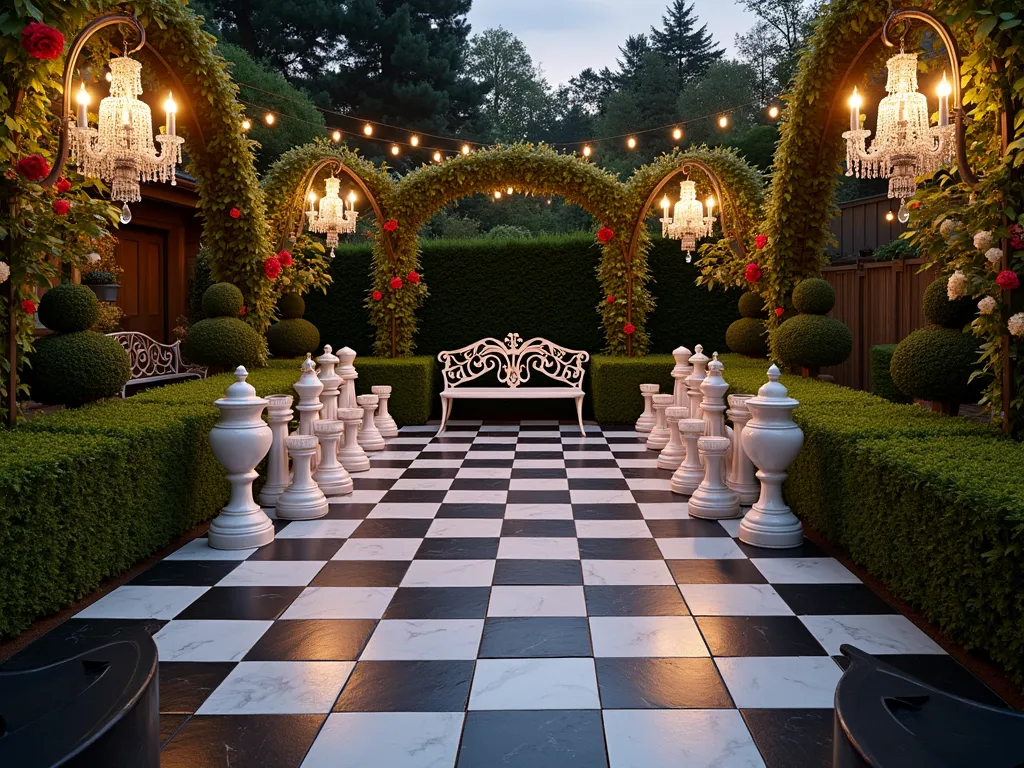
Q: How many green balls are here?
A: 12